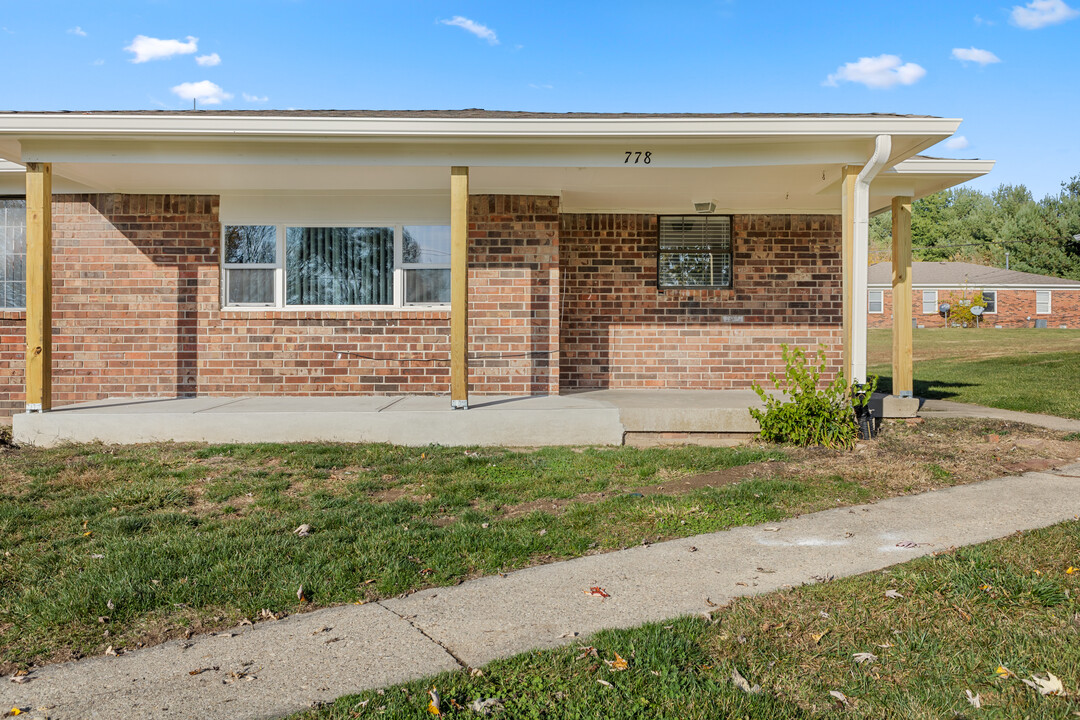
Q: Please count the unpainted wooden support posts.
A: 4